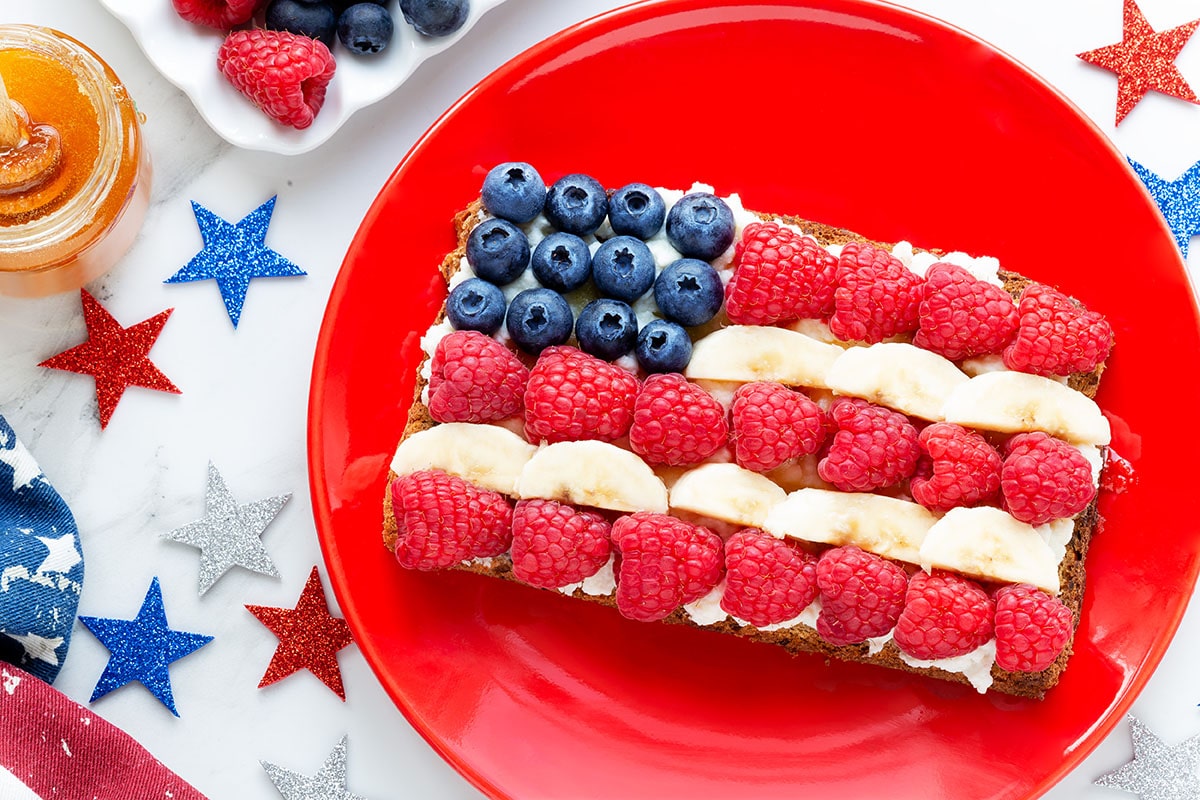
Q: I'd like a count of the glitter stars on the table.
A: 9